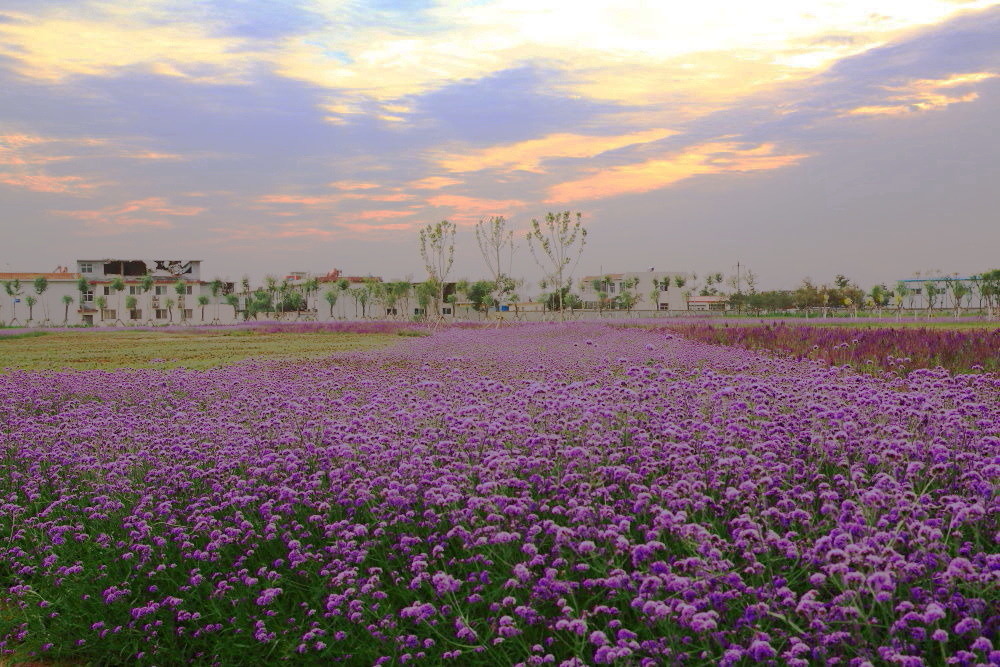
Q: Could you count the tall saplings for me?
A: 3